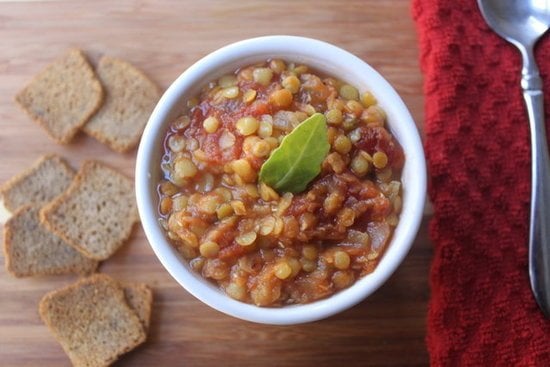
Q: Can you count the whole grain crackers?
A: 7